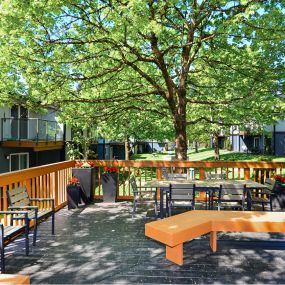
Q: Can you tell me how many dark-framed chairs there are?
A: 8